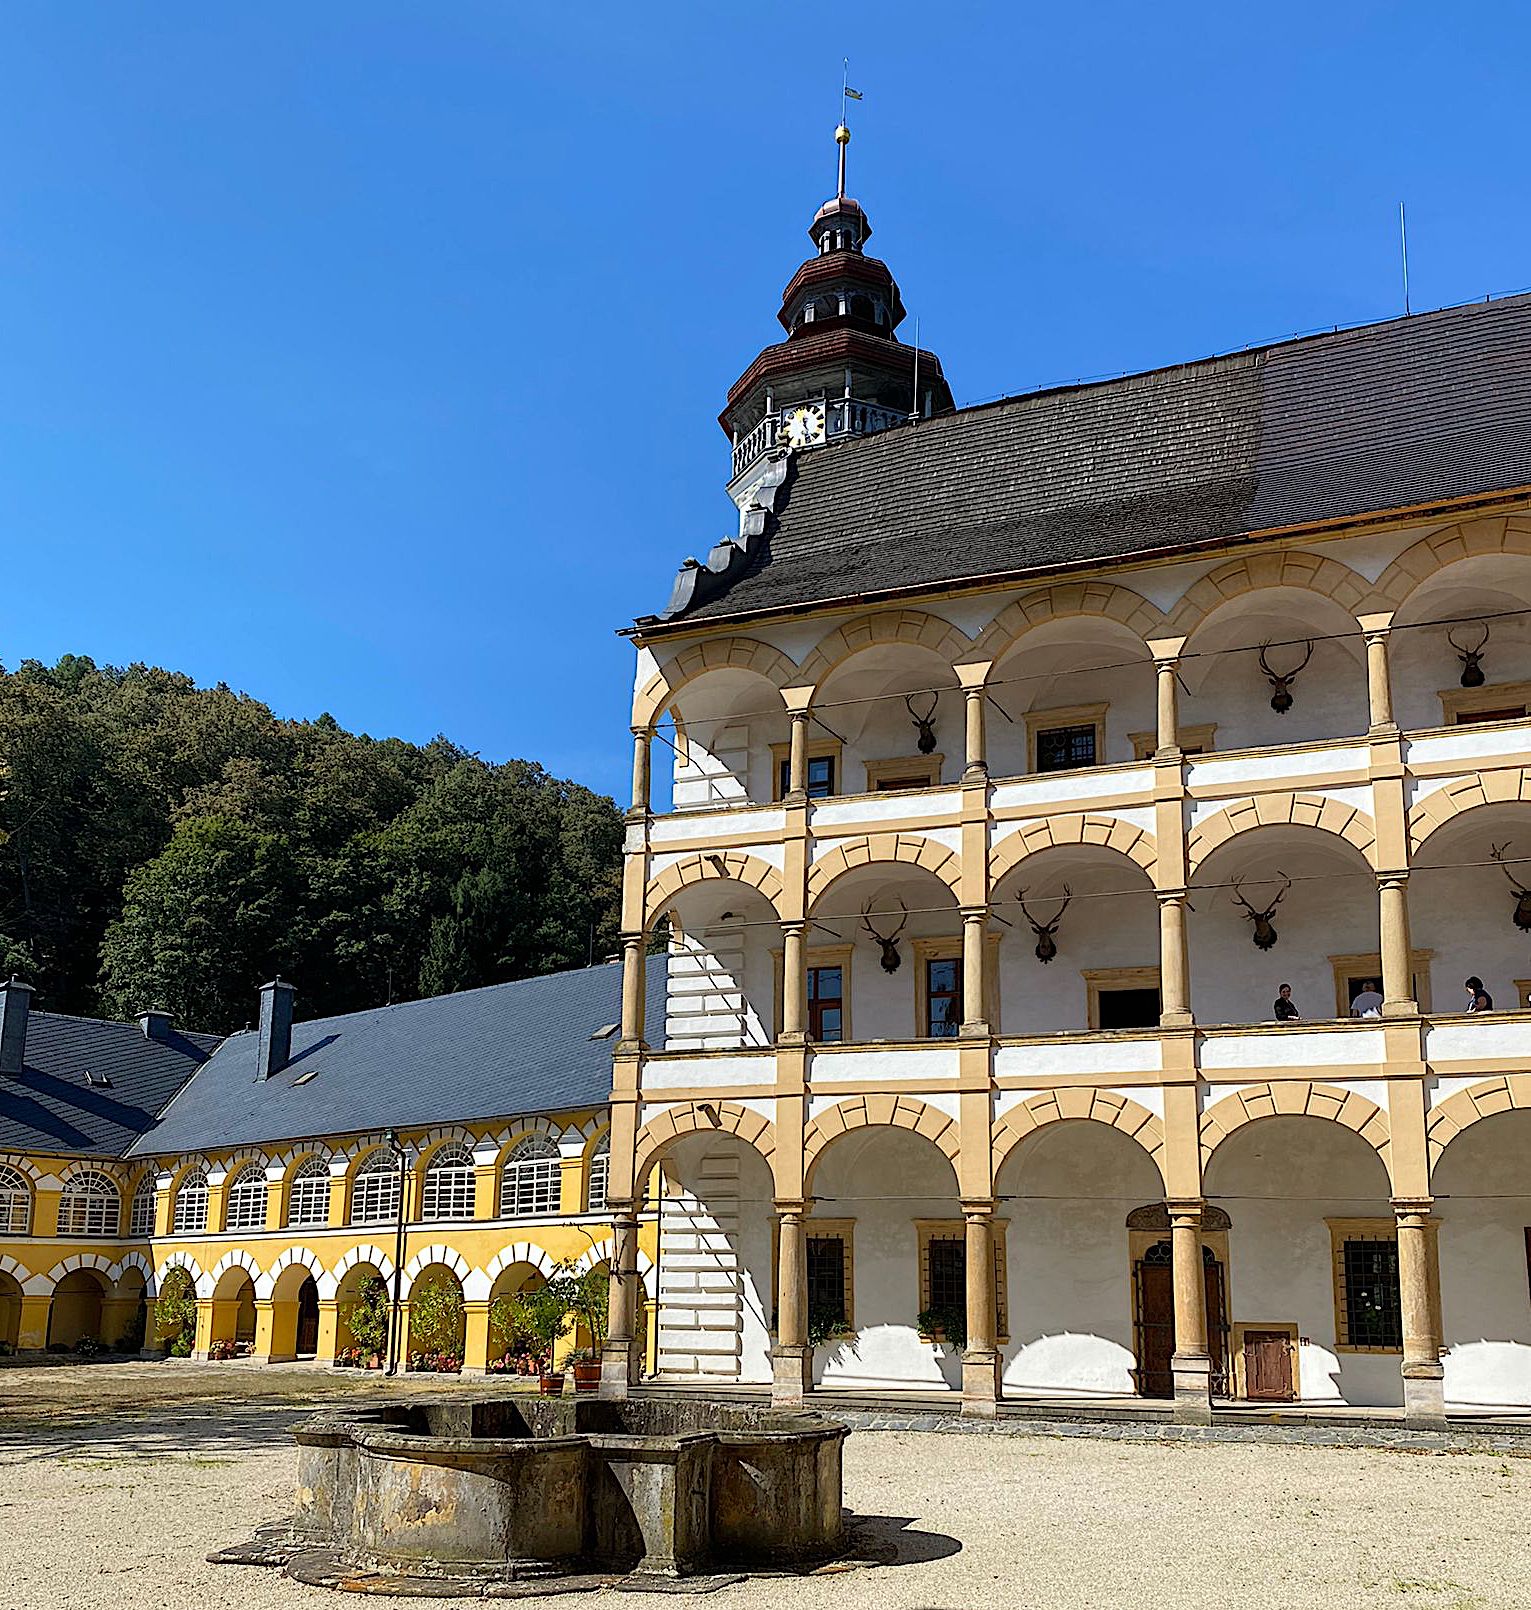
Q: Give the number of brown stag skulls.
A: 7